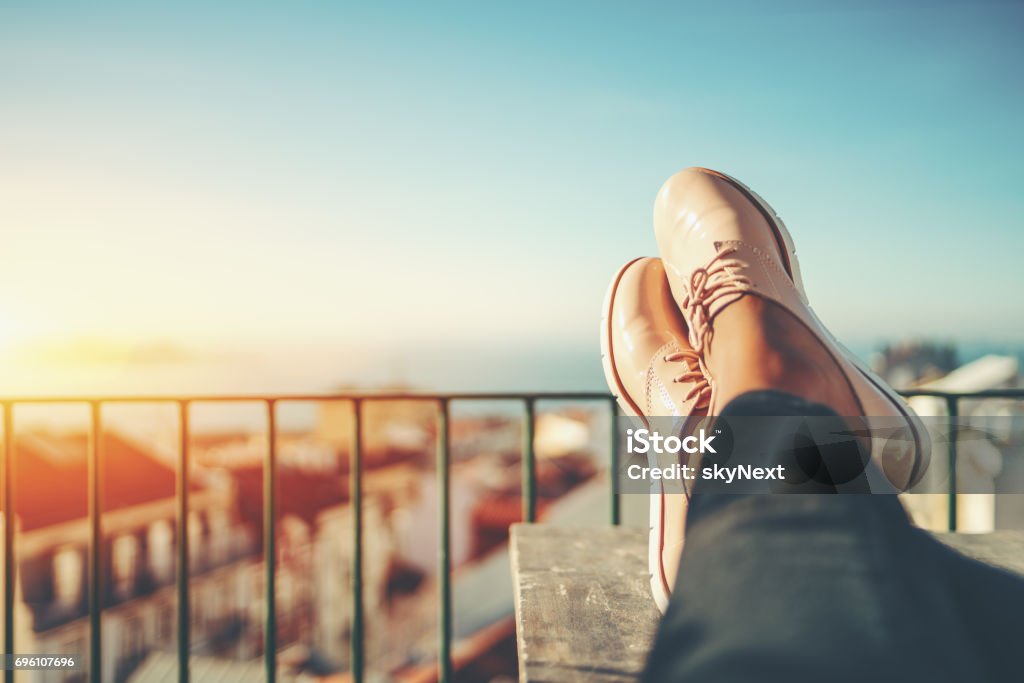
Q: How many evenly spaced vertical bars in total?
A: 9